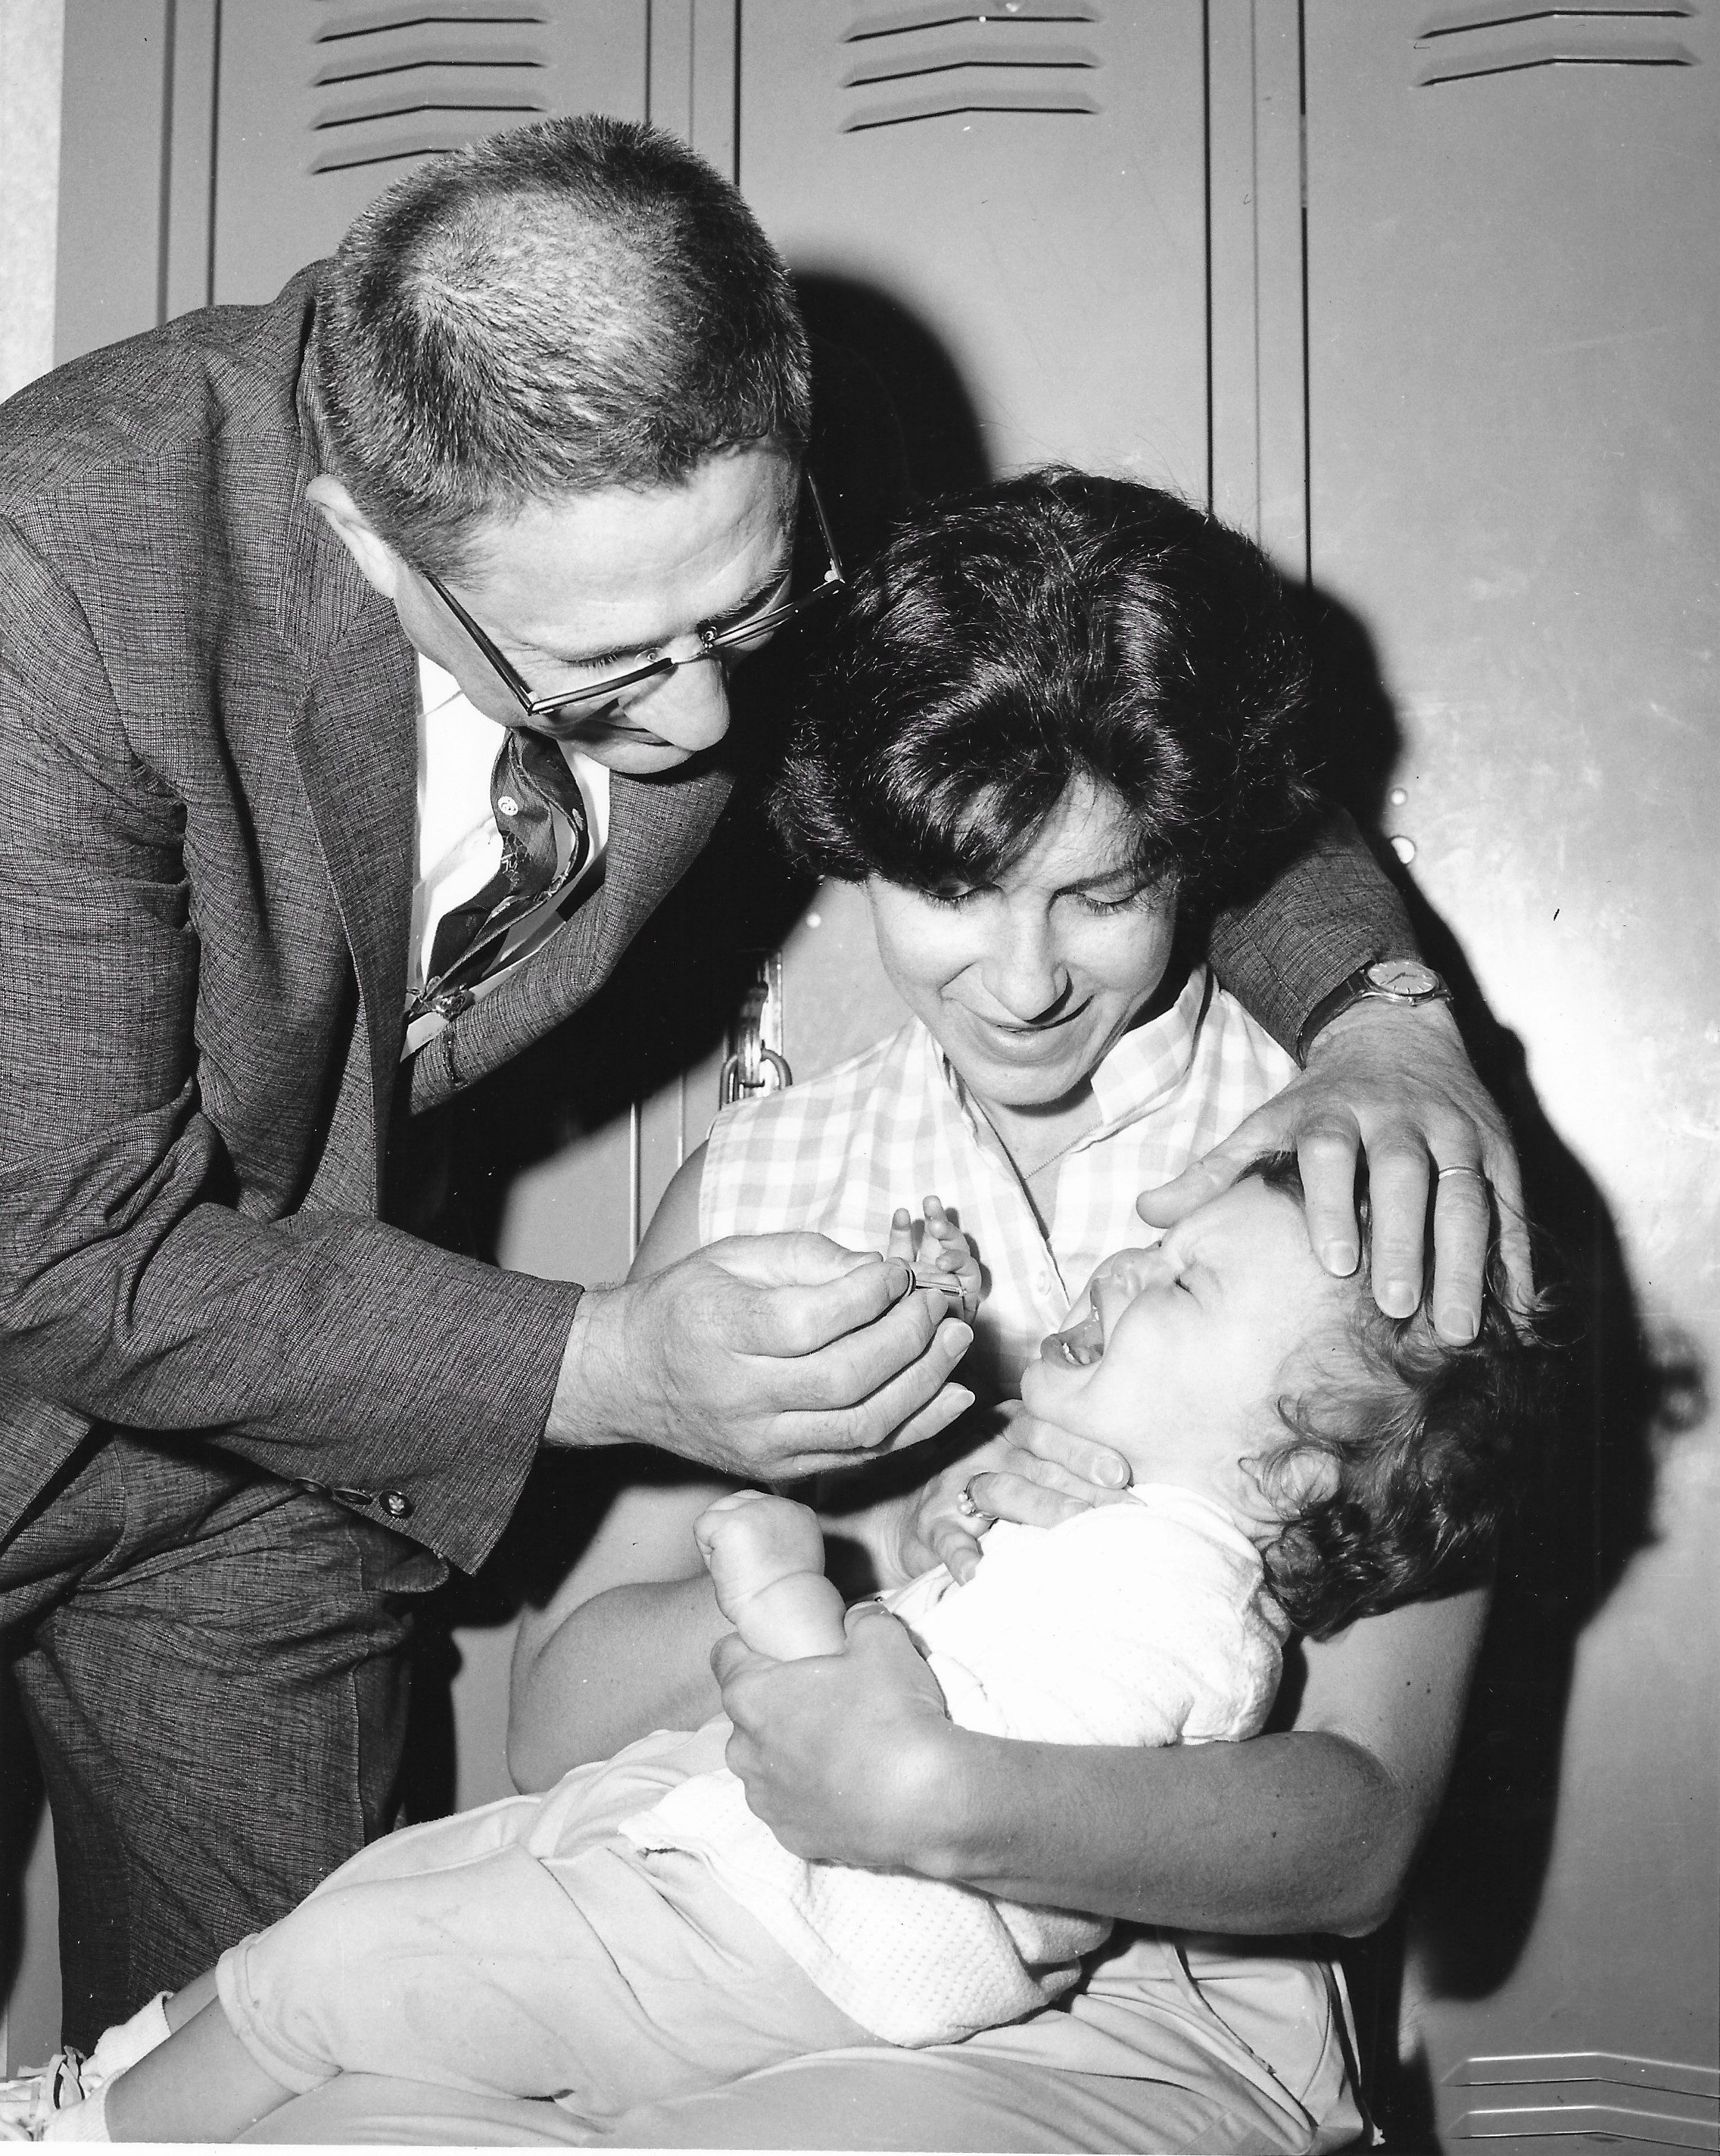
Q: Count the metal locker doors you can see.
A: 3